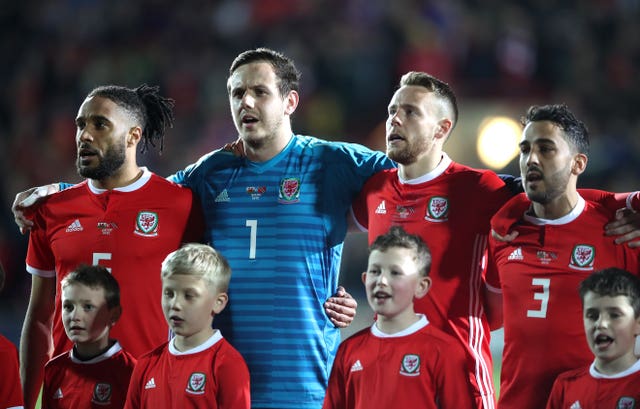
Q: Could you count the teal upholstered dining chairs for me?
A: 0